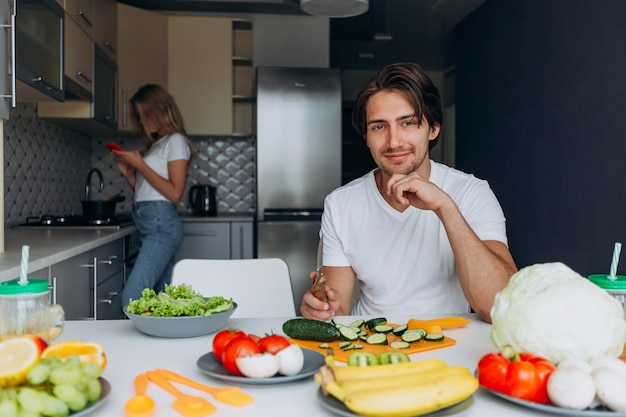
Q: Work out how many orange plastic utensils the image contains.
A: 3